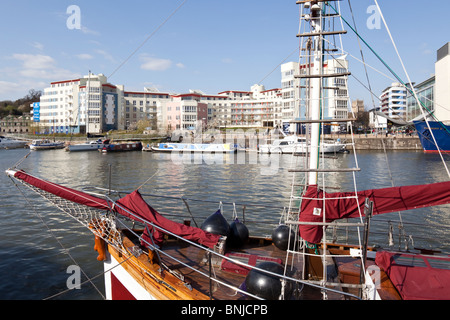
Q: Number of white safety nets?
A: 1